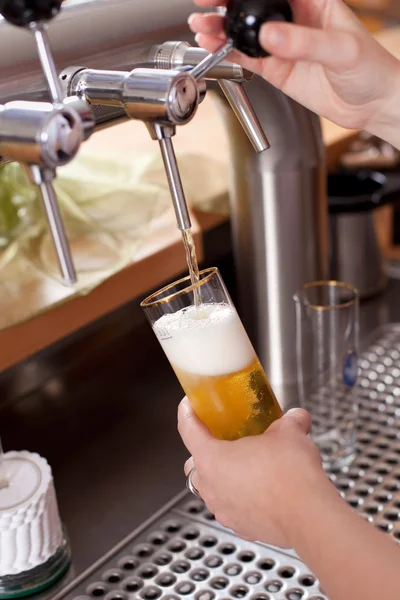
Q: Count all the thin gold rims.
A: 2